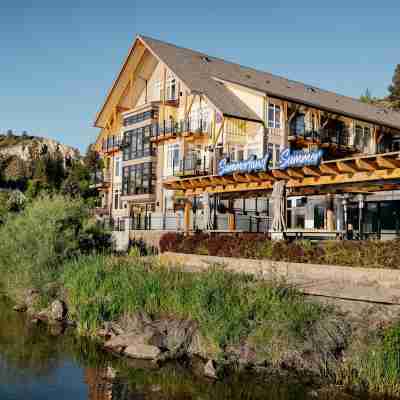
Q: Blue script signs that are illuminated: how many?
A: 2